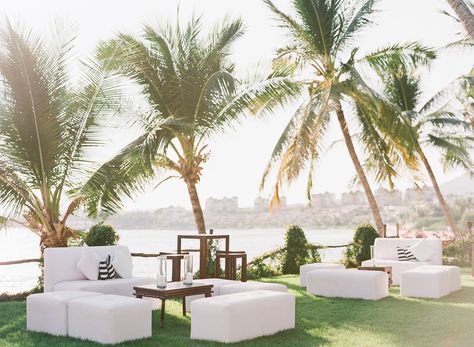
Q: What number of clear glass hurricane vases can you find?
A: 2